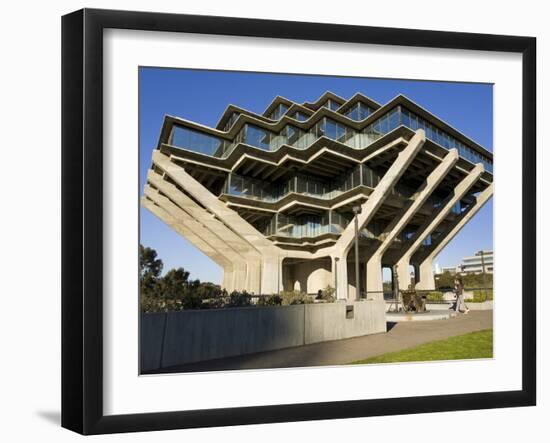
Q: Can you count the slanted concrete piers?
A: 8